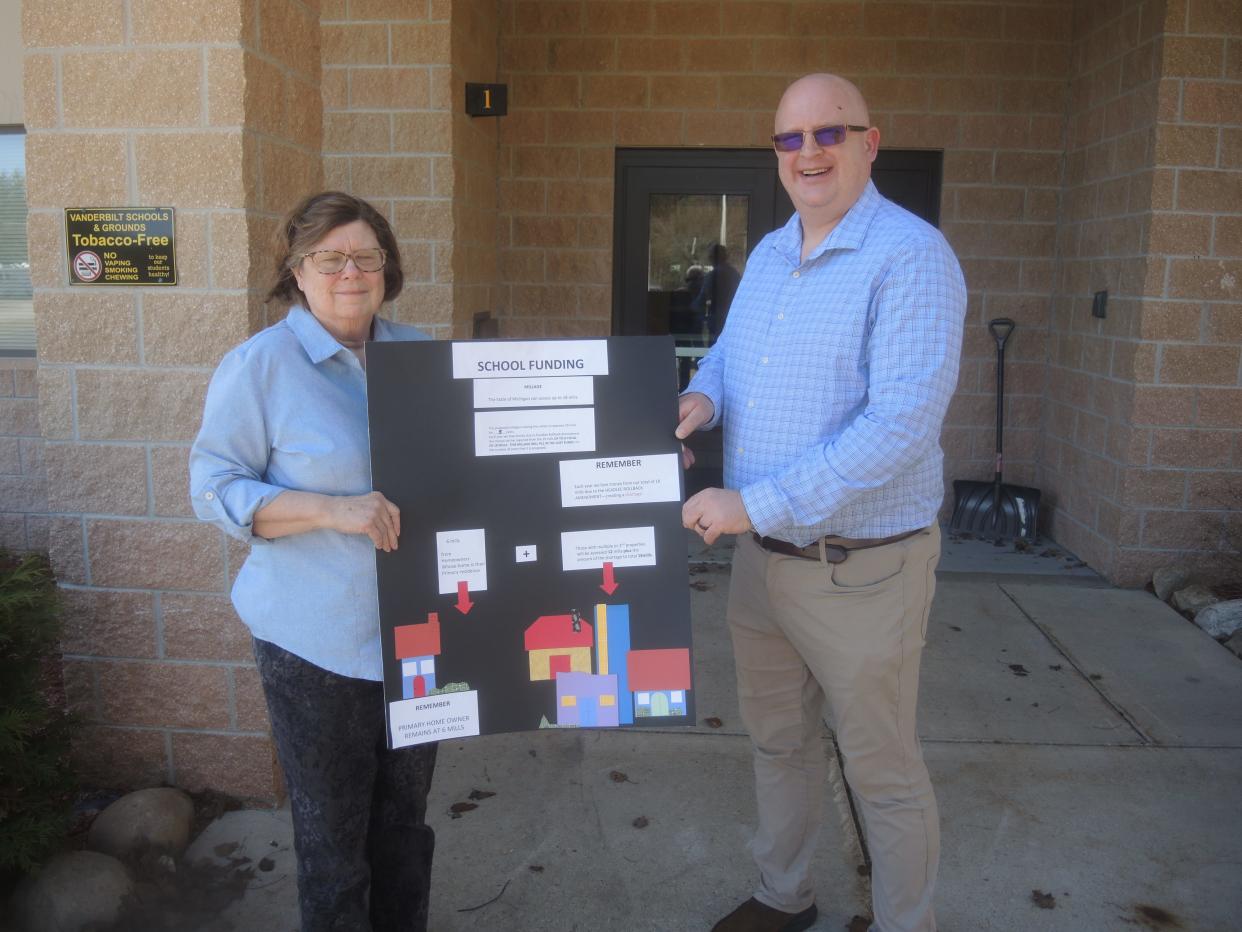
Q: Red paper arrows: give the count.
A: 2